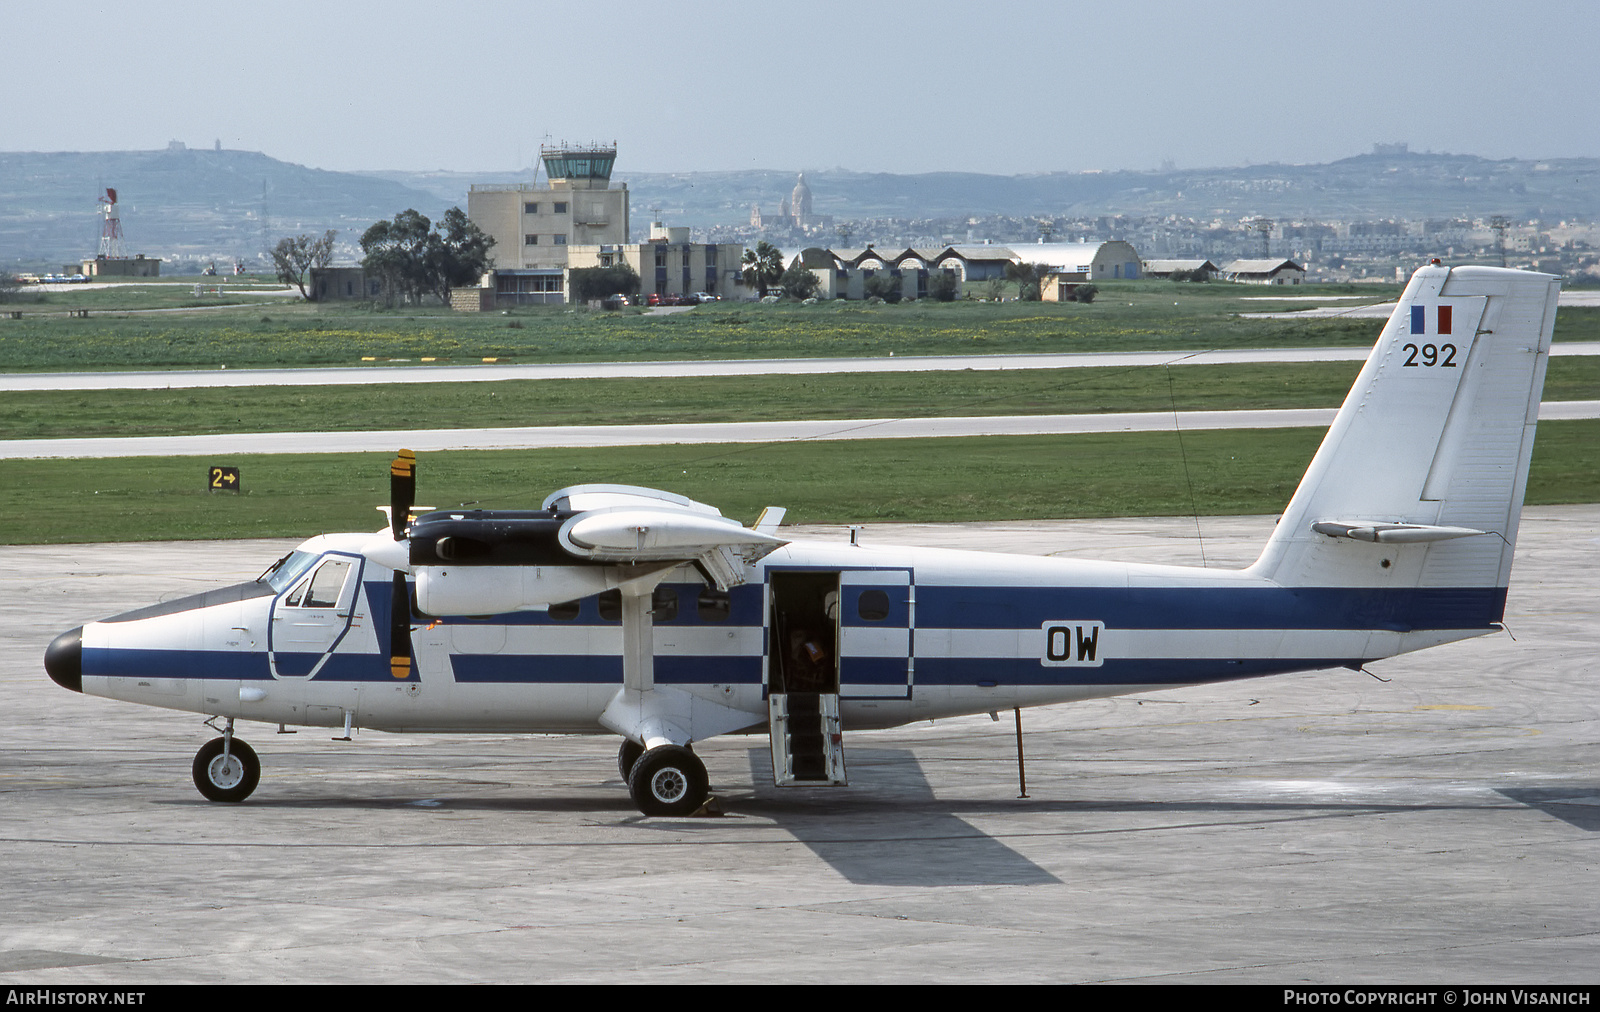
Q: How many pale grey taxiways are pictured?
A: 2